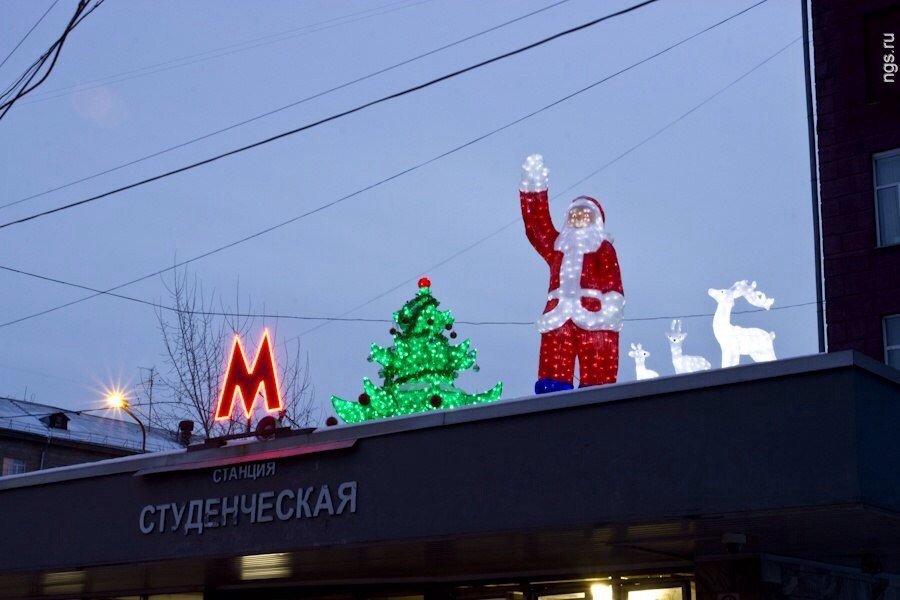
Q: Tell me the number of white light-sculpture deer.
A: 3